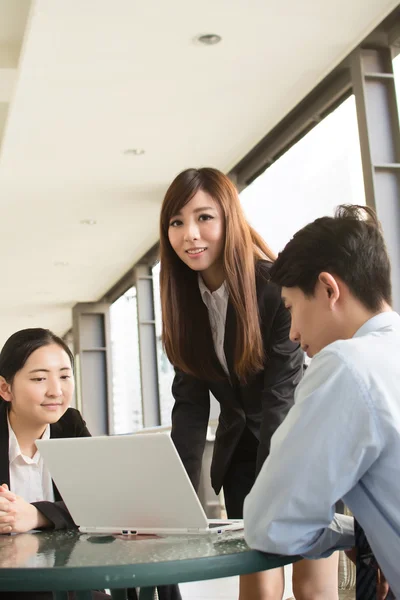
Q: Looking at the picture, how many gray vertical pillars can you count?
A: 3